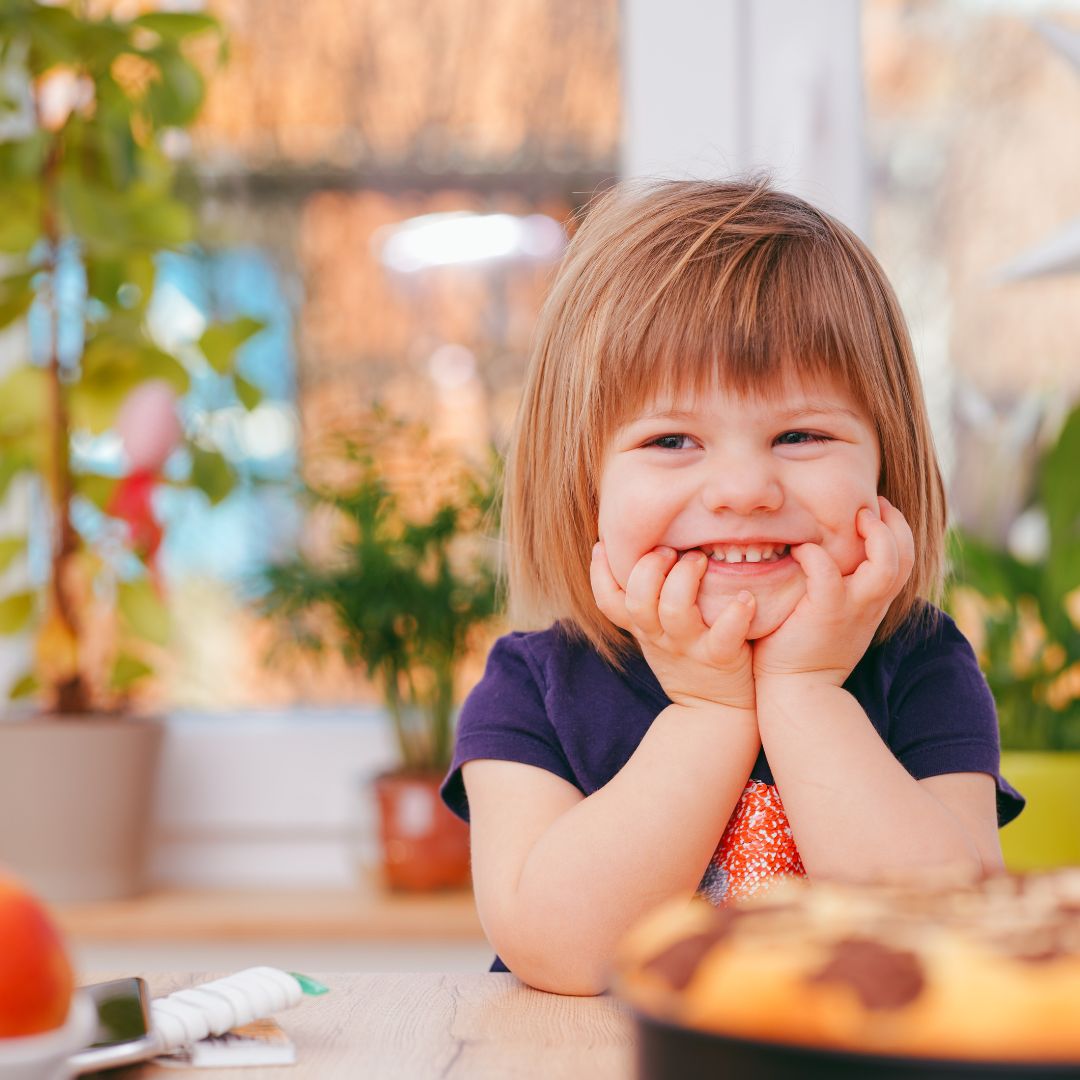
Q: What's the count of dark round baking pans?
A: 1